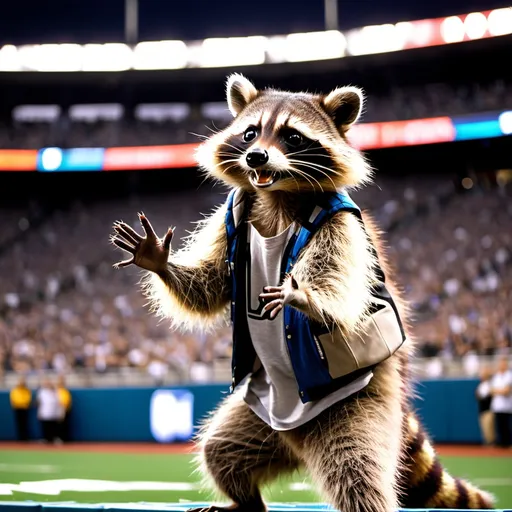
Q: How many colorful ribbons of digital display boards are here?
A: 2